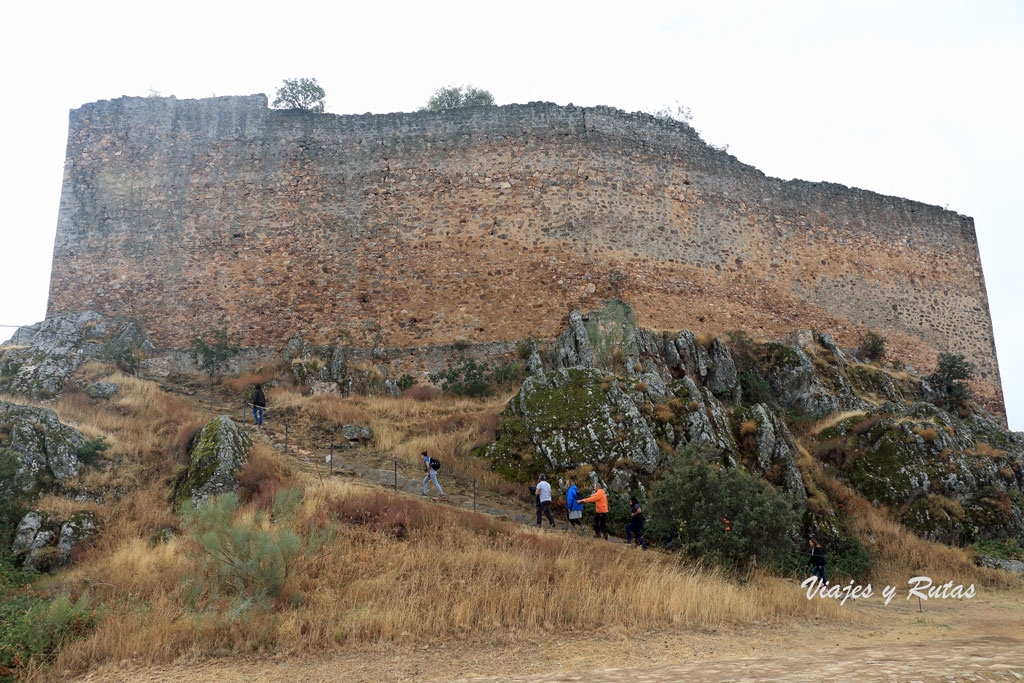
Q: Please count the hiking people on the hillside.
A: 7